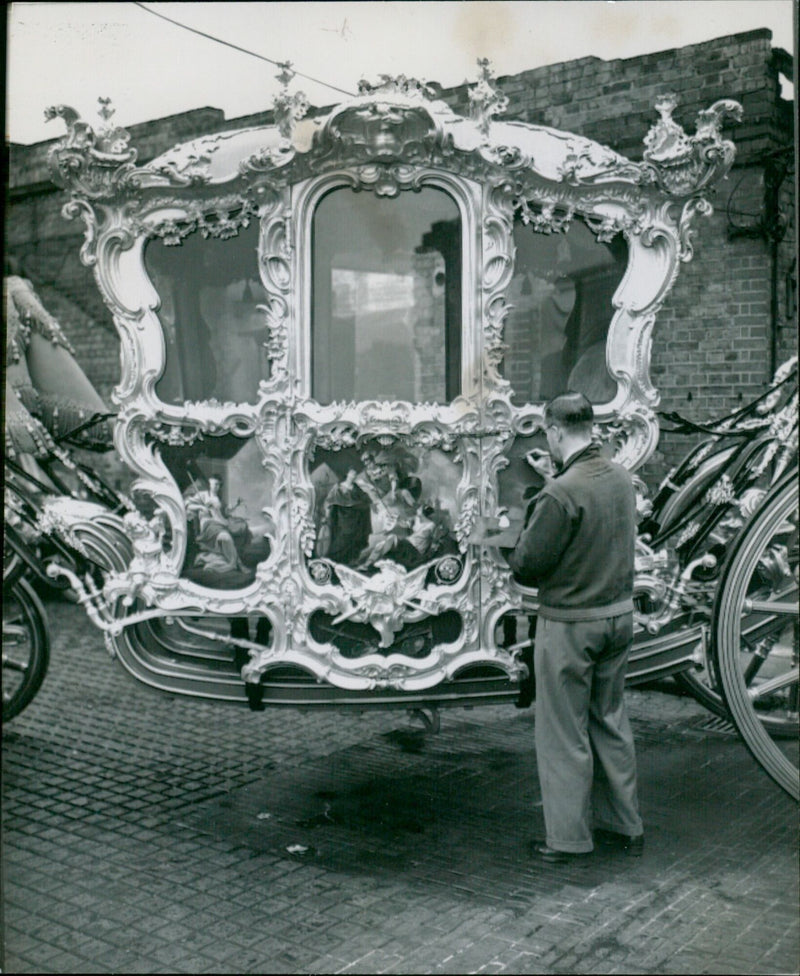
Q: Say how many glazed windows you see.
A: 3